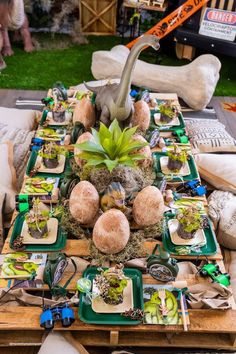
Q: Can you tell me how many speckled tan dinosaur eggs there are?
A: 7